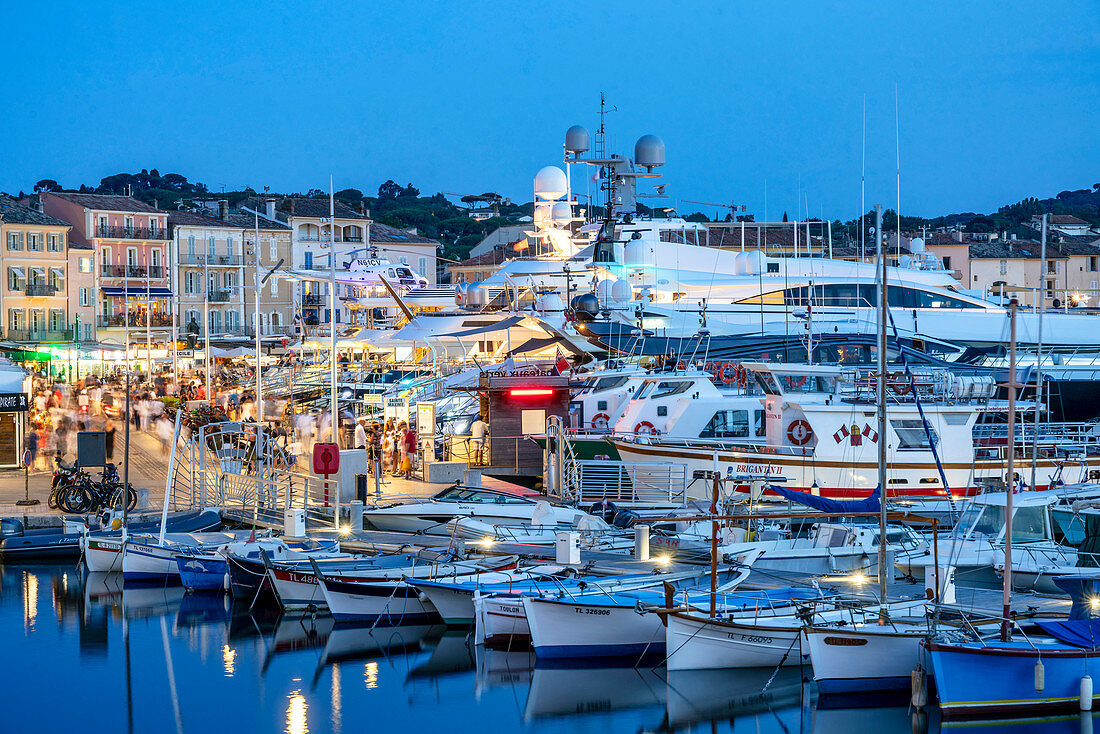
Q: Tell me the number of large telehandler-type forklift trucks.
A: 0